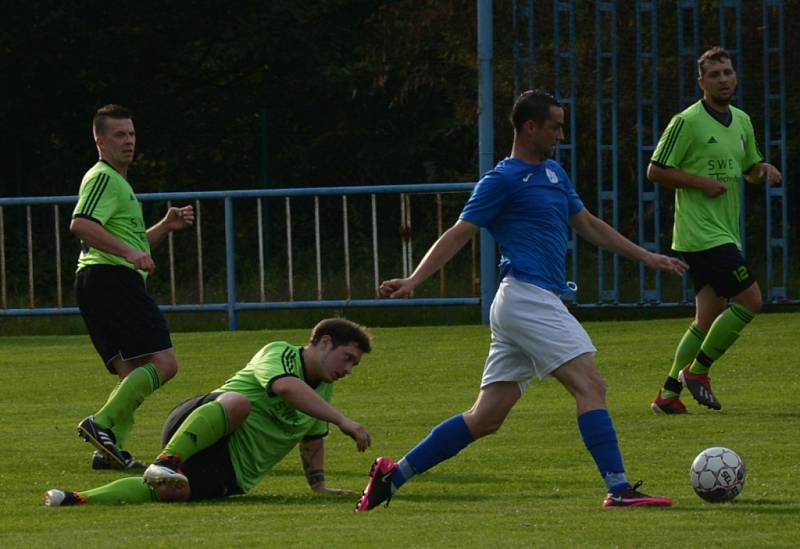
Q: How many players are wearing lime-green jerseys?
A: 3